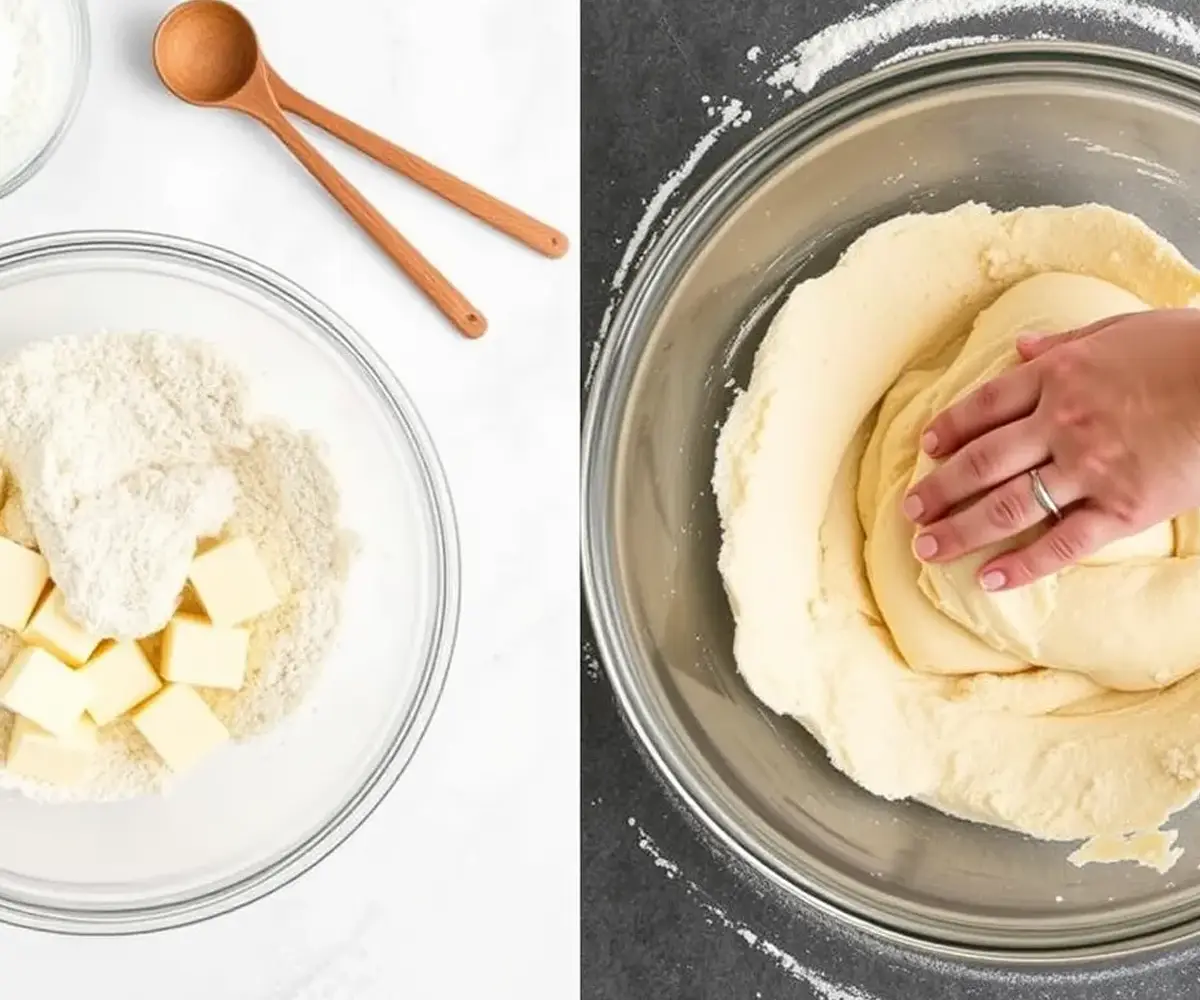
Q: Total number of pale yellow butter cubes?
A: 8